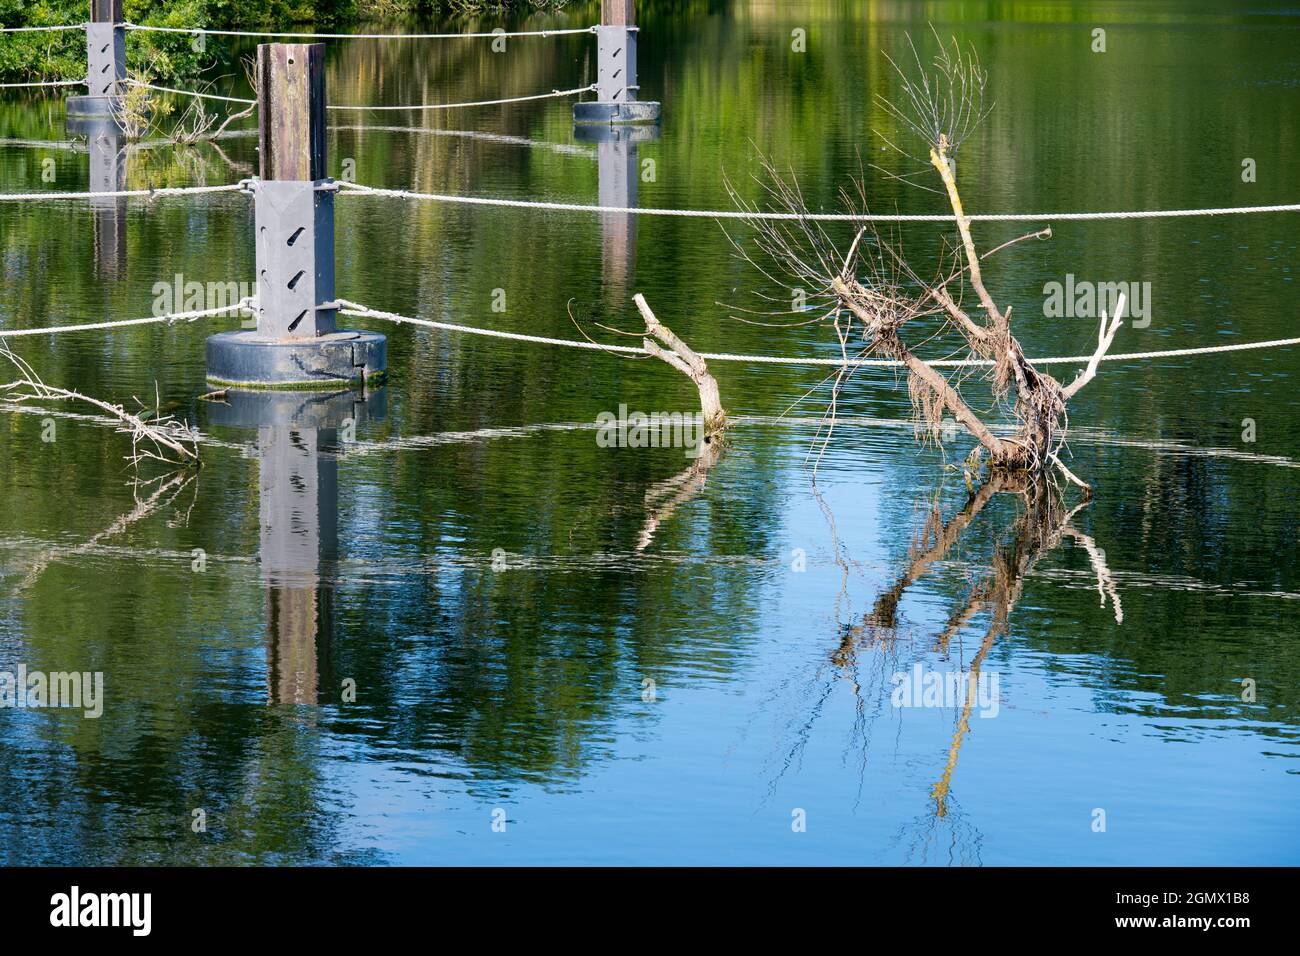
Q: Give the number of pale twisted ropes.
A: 8